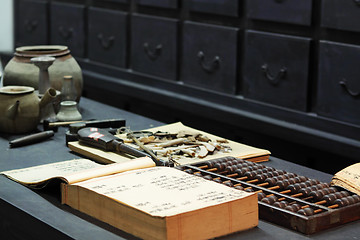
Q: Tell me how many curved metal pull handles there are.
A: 7